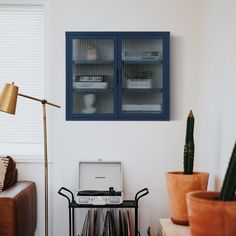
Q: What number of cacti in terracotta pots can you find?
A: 2